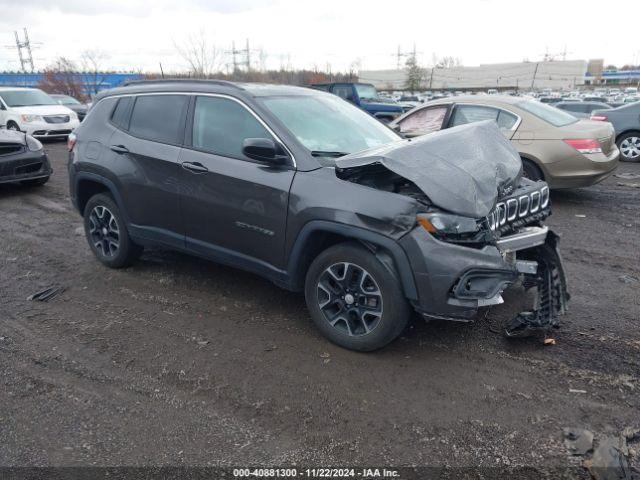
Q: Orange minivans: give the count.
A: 0